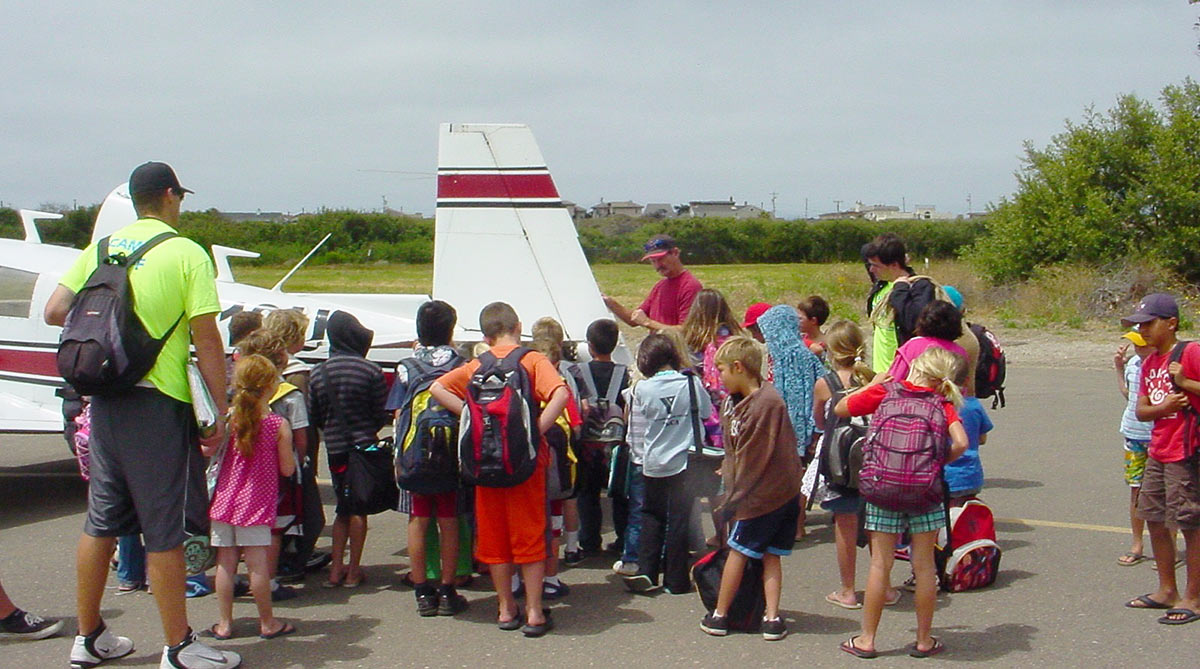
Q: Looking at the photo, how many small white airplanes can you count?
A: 1